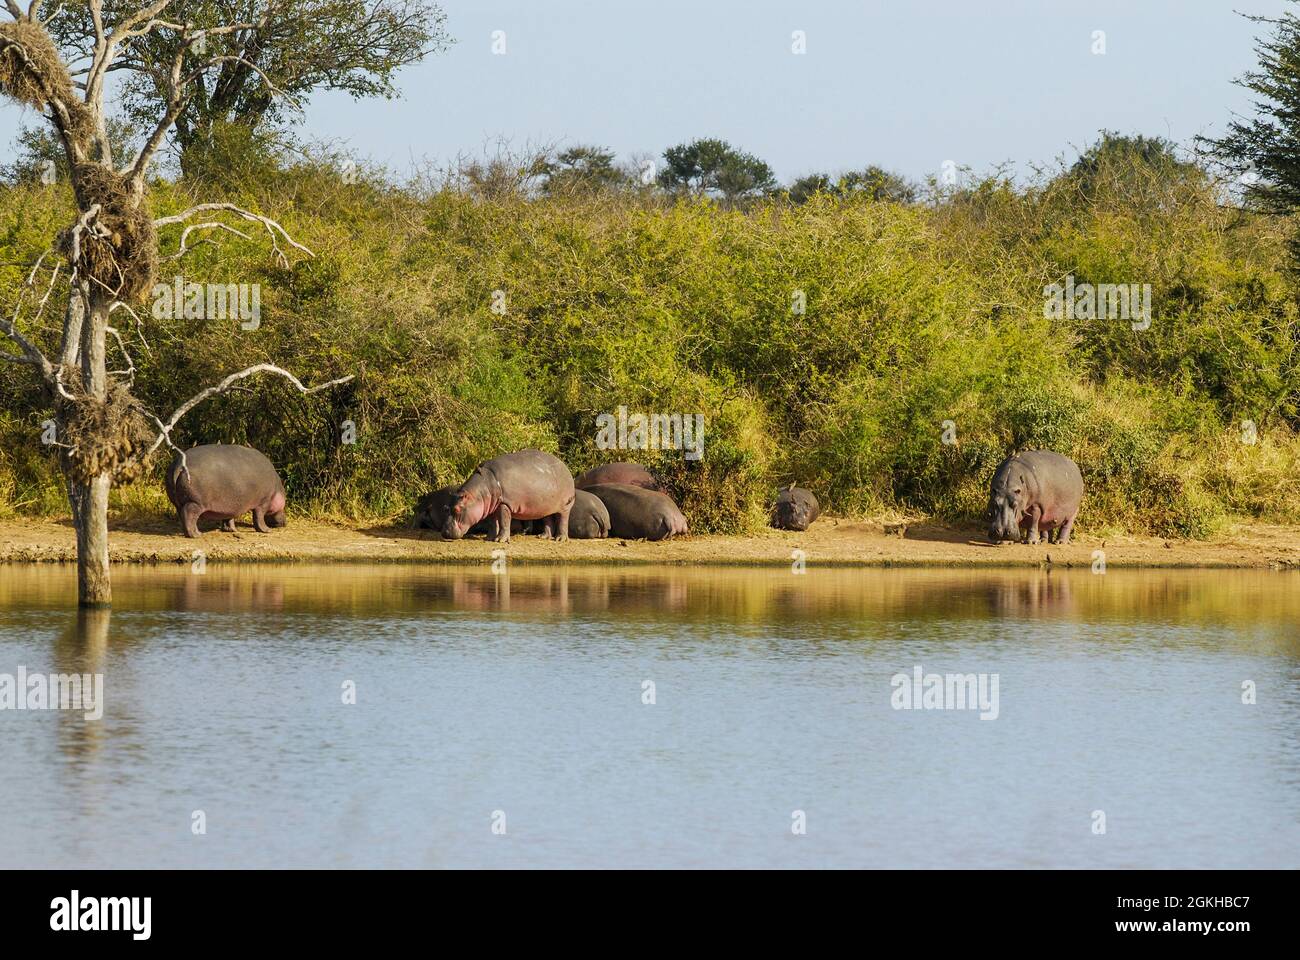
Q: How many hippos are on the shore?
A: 8